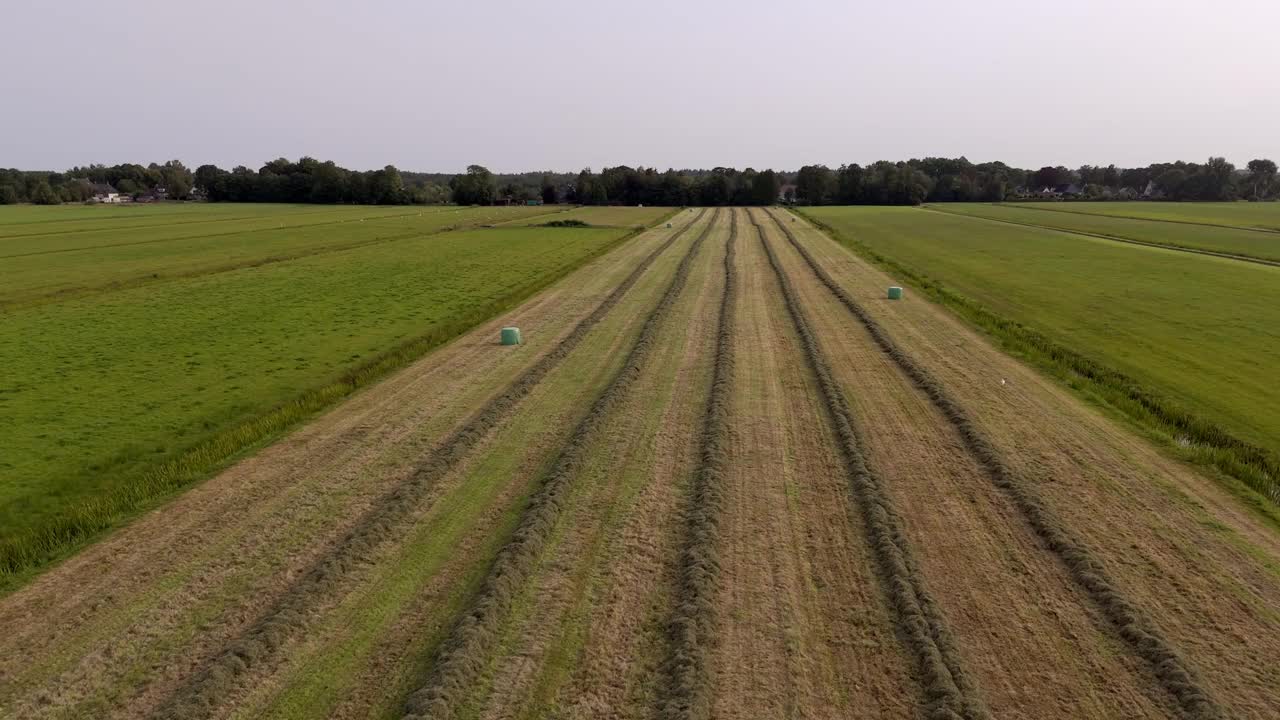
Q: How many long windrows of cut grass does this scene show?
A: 5